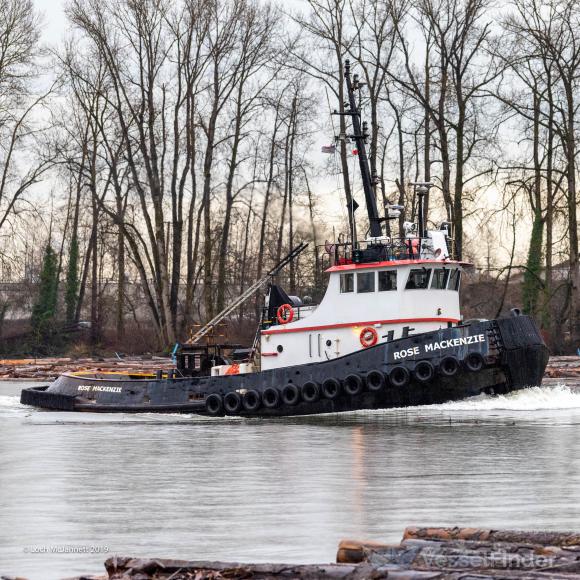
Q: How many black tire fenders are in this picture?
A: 13